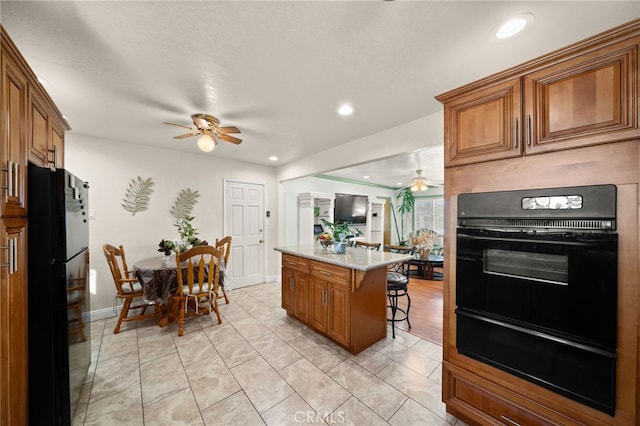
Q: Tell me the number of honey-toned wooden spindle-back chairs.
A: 3